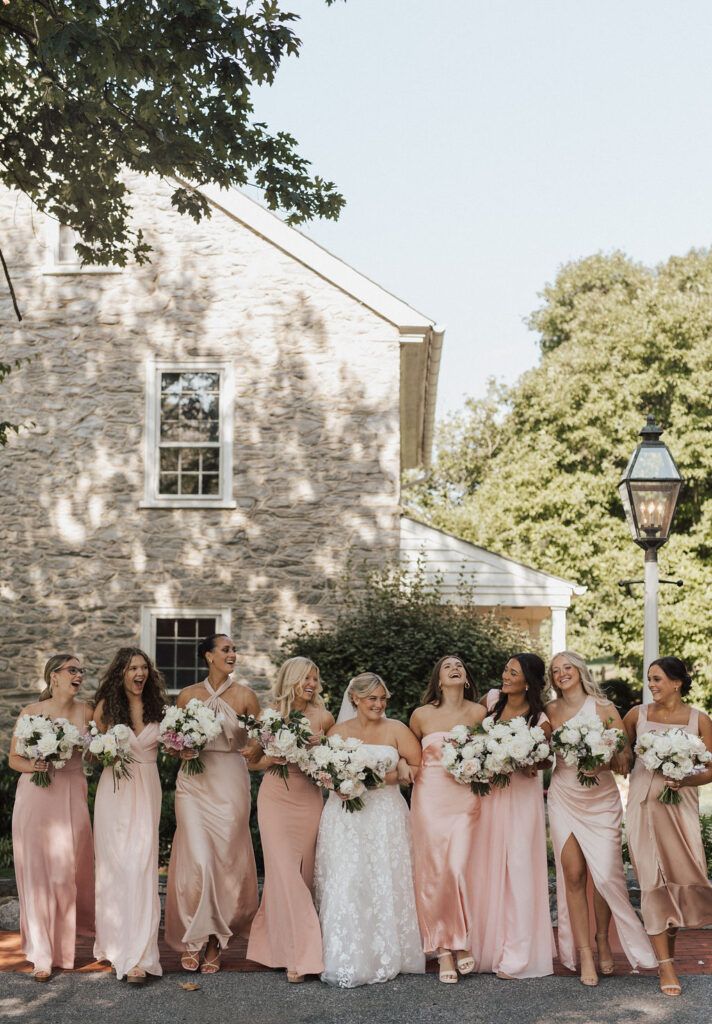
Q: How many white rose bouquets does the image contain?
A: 9